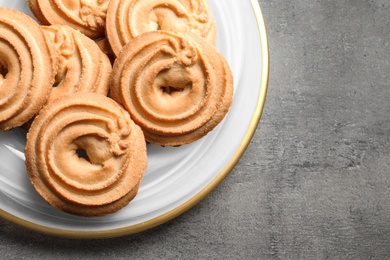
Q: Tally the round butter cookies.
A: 6